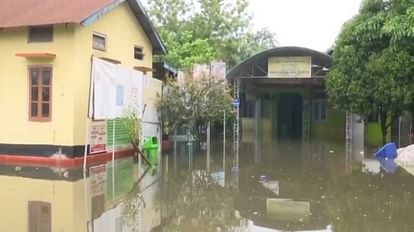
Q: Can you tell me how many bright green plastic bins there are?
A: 1